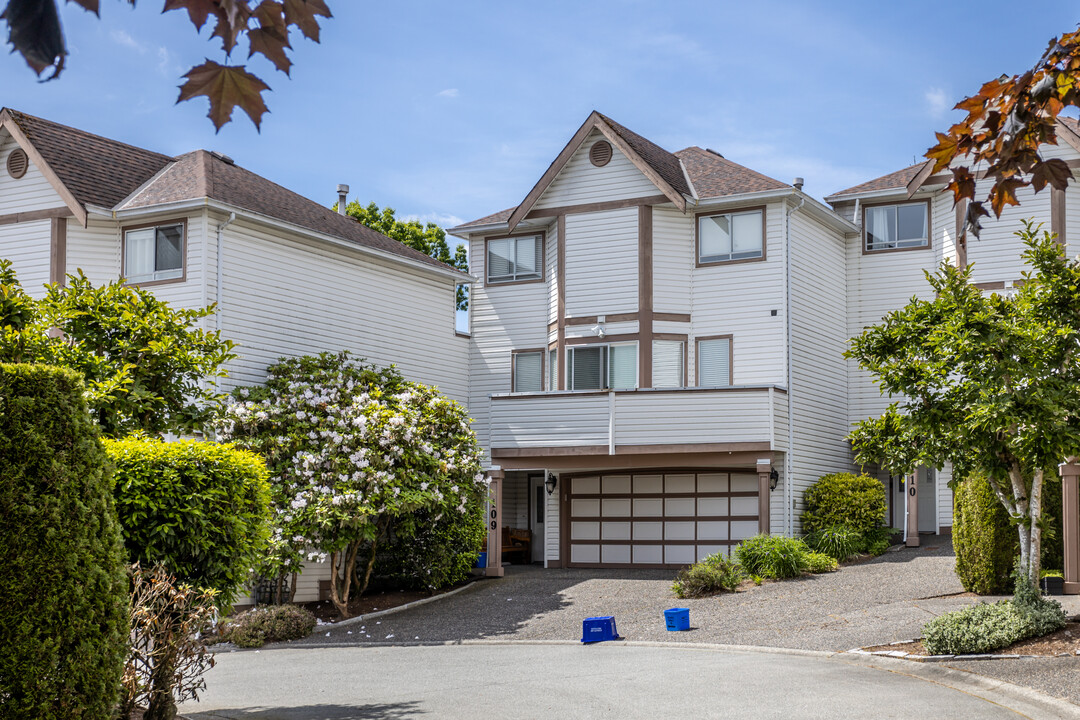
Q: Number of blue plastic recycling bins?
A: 2